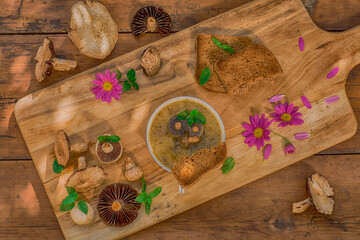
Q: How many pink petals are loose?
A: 7